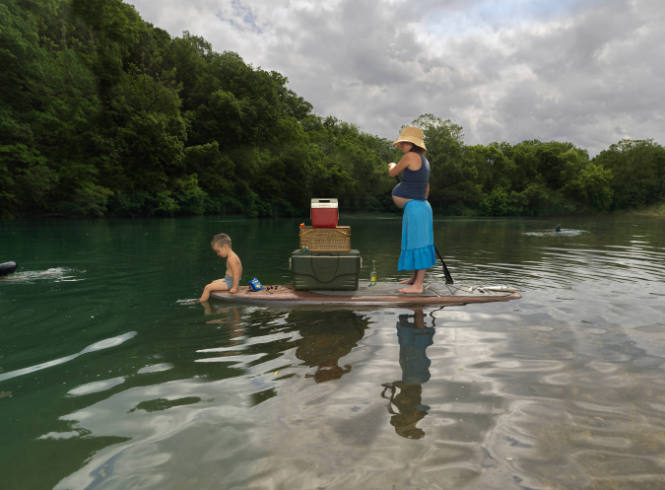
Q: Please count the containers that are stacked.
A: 3